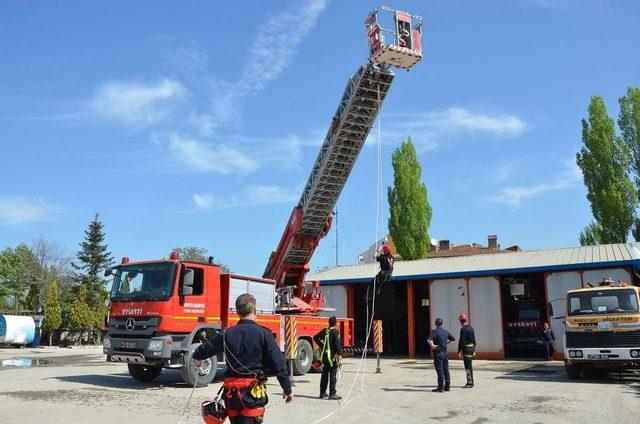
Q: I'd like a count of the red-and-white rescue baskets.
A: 1